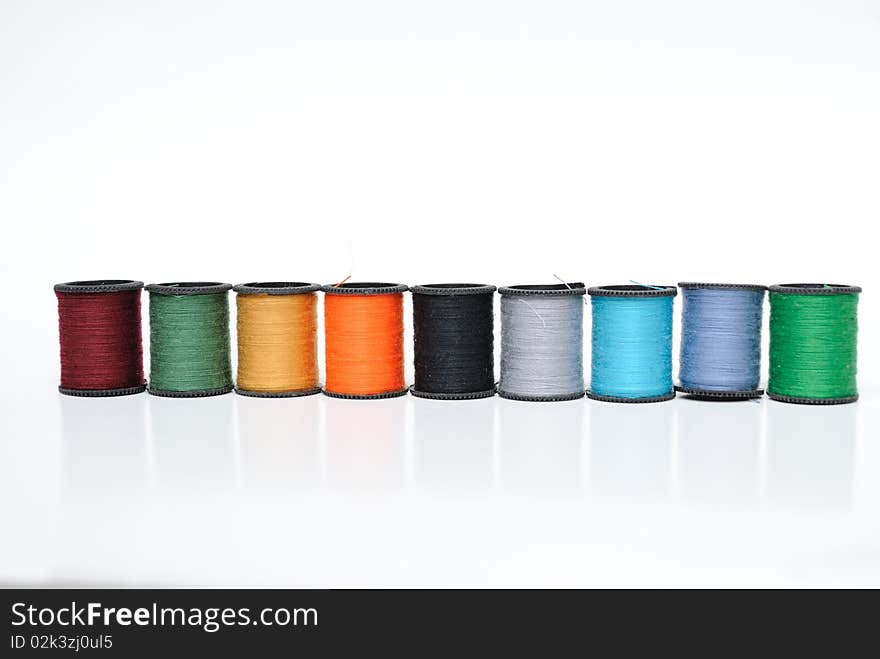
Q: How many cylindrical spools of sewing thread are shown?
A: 9